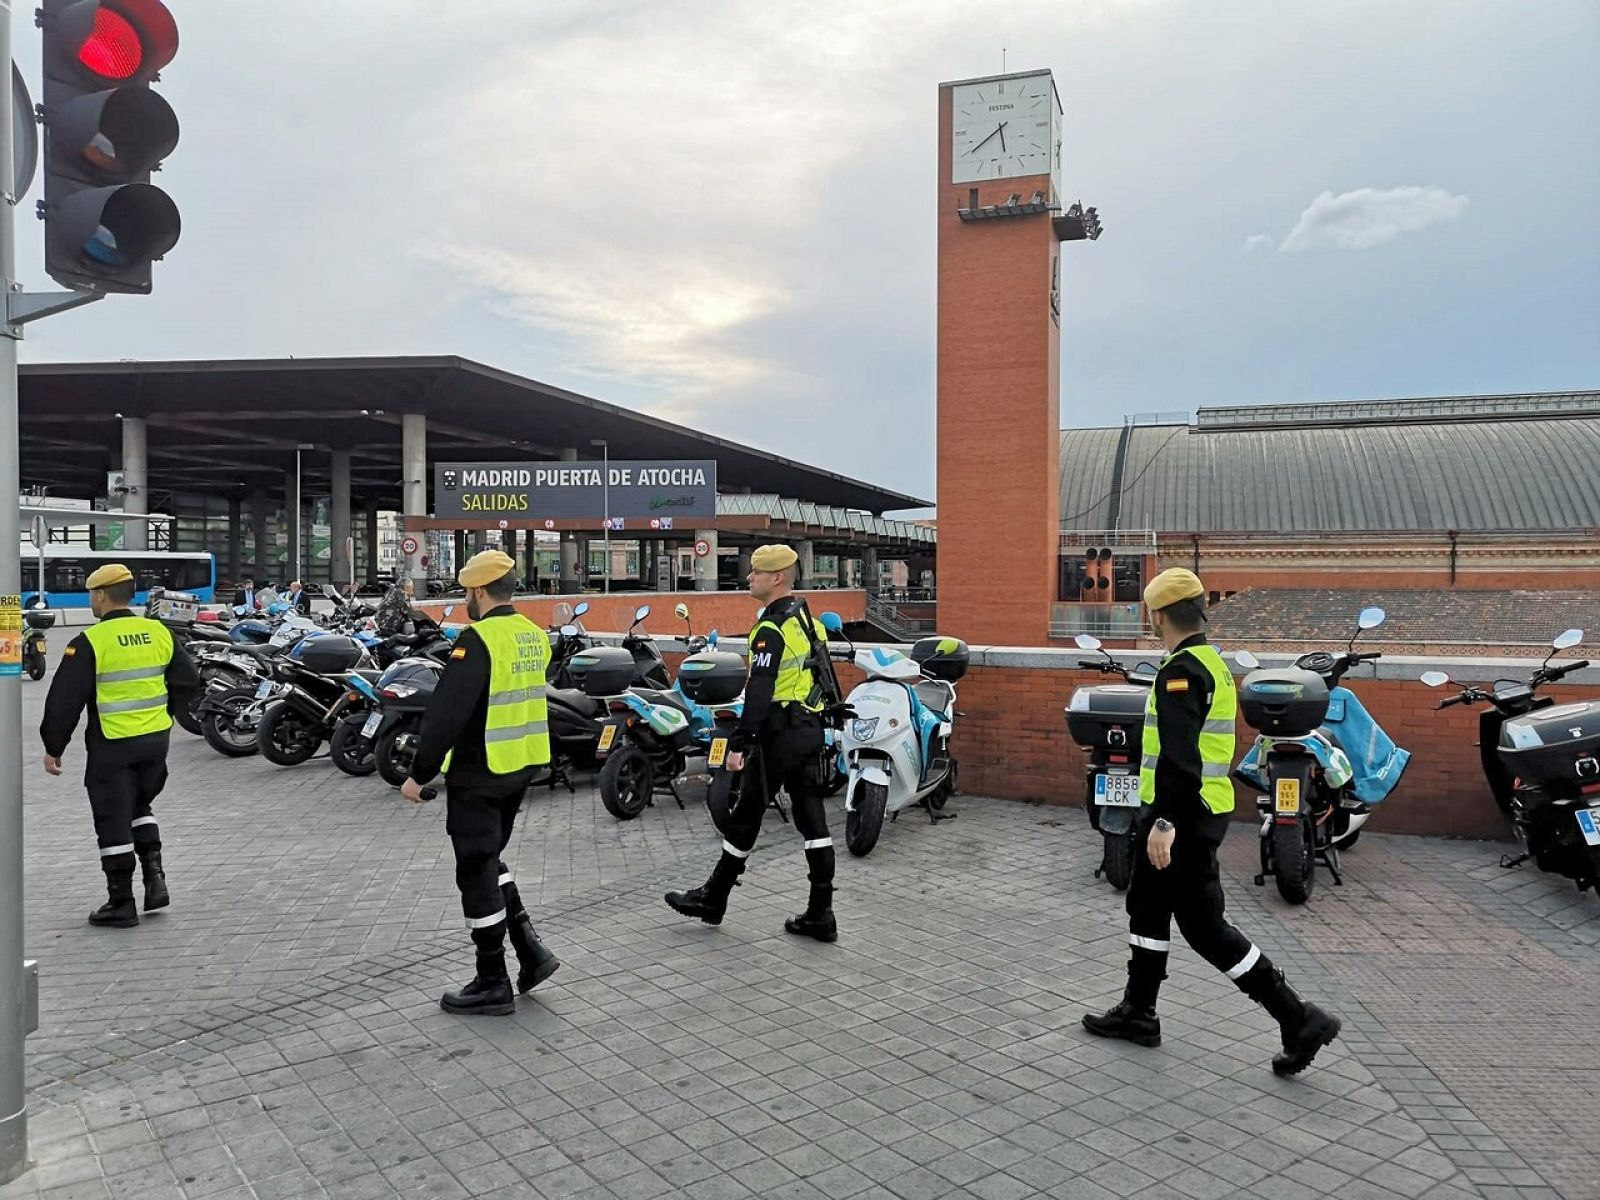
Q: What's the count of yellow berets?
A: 4